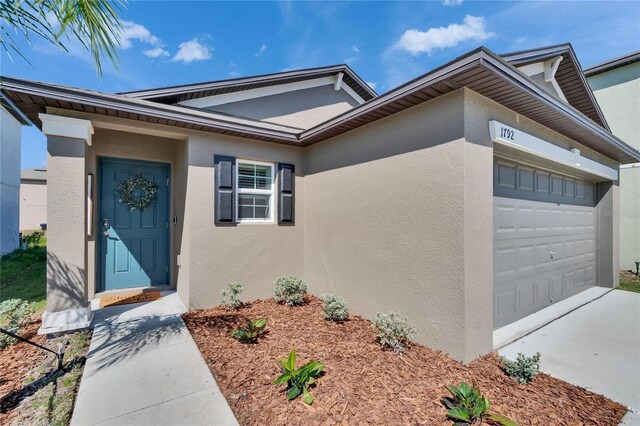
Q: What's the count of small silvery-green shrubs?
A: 6